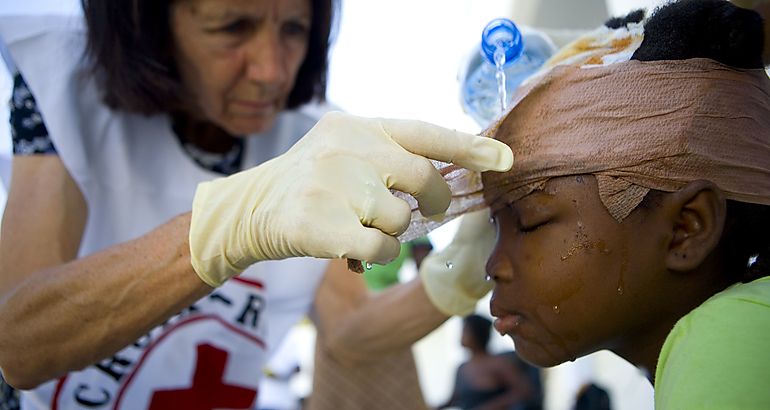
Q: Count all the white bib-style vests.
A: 1